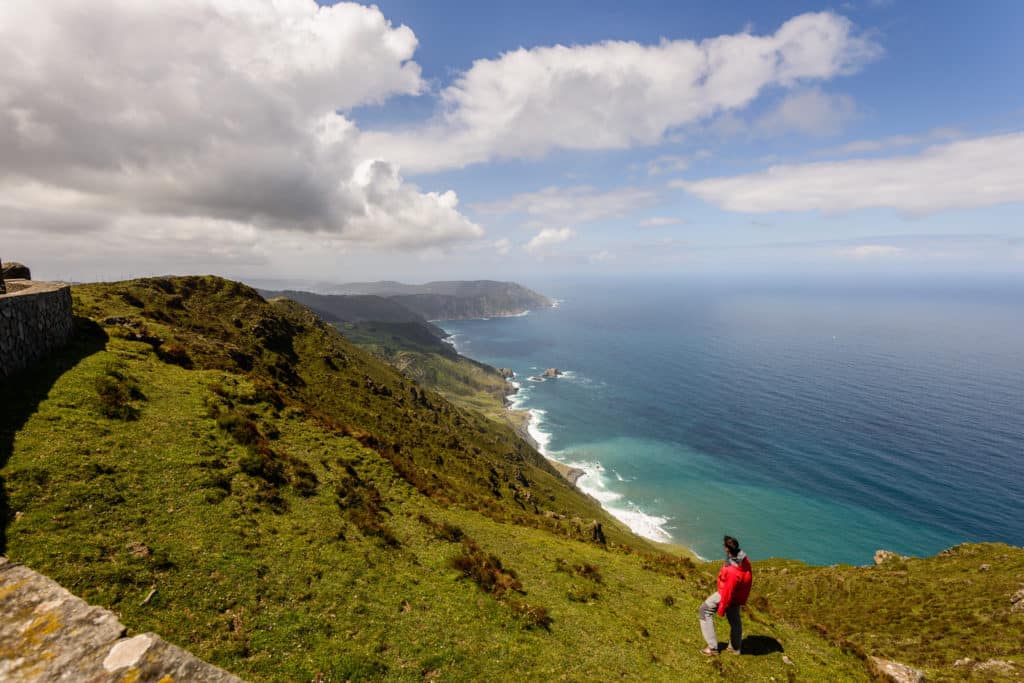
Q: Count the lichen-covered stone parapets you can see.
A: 1